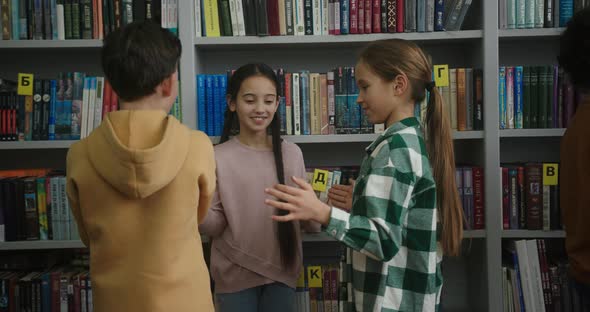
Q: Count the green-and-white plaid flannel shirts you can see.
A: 1